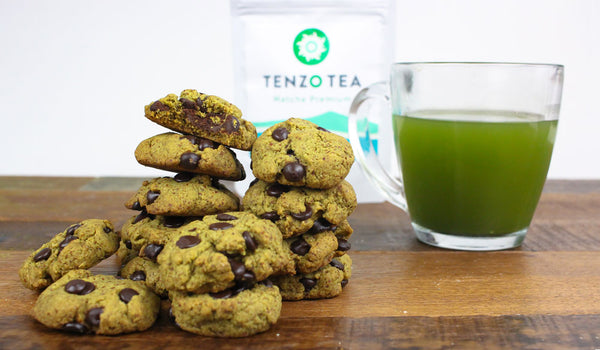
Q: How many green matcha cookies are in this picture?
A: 13